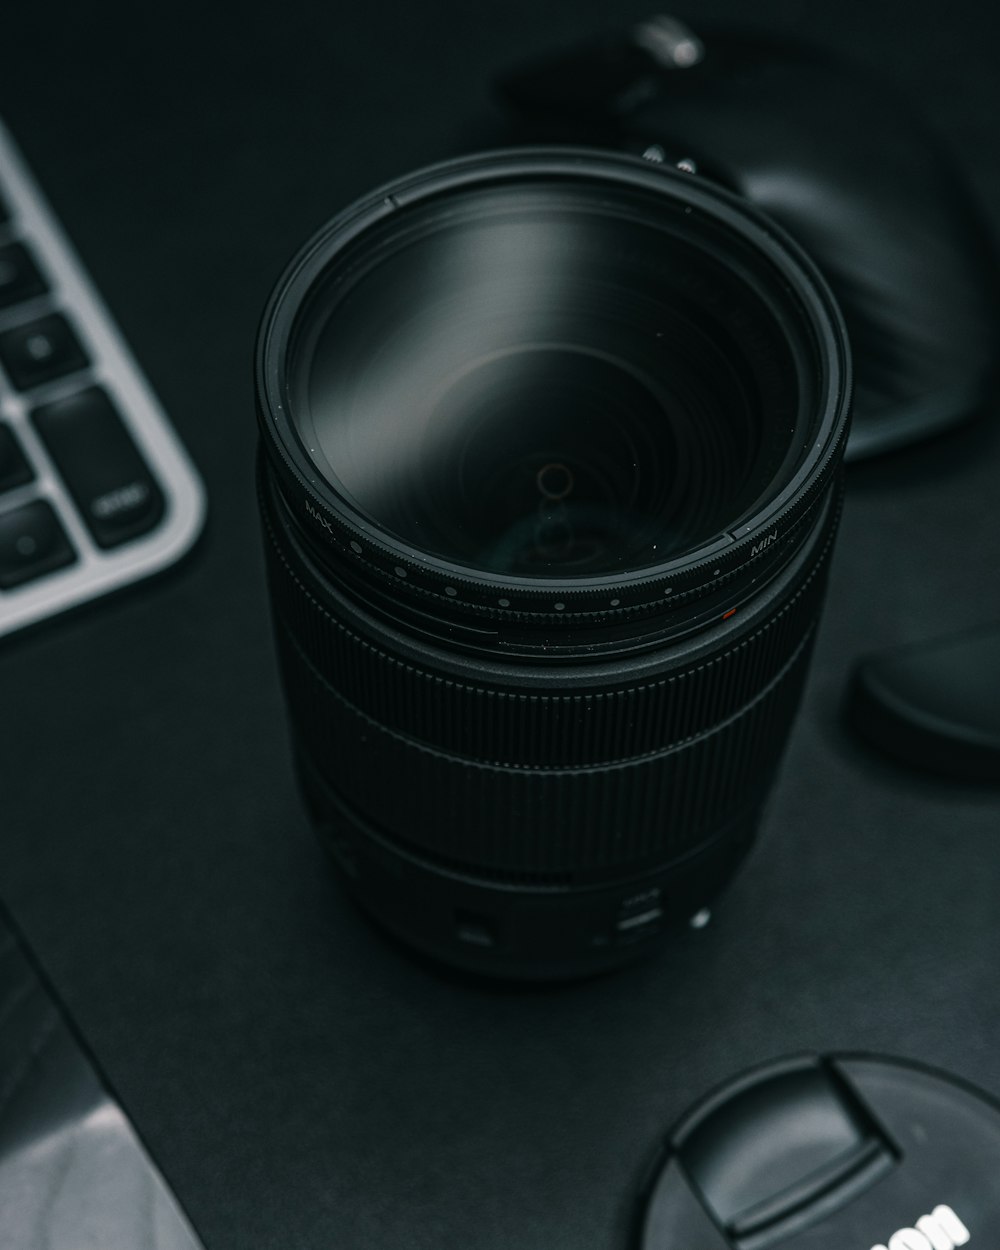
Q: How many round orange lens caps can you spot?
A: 0